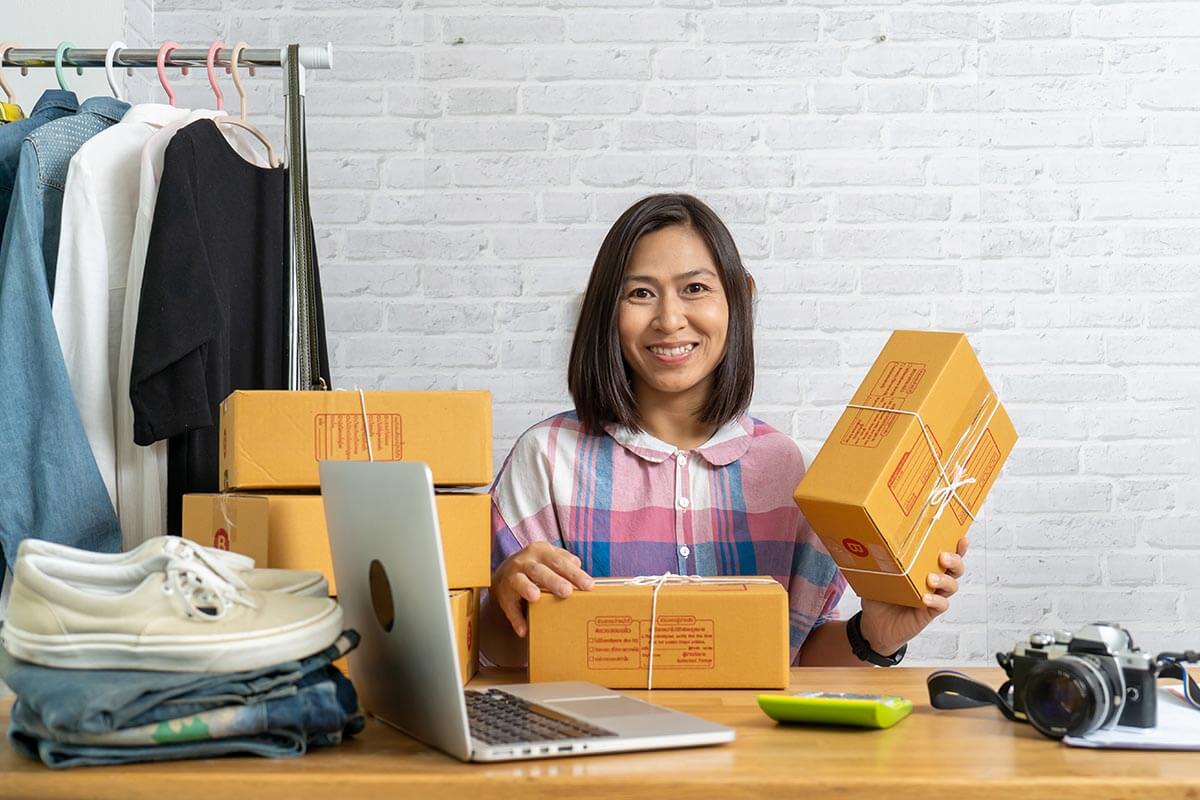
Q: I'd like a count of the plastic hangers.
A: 6